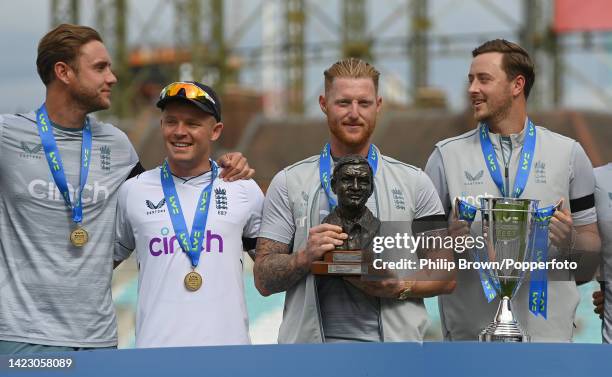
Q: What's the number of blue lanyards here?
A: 4